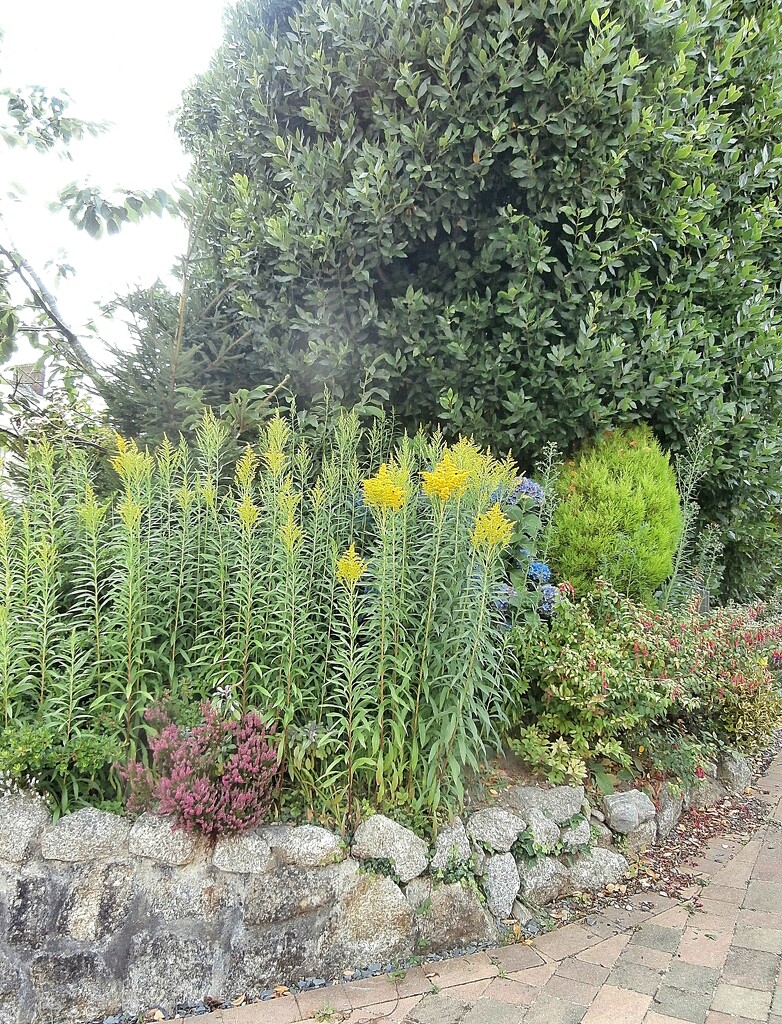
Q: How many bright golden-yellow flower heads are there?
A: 4